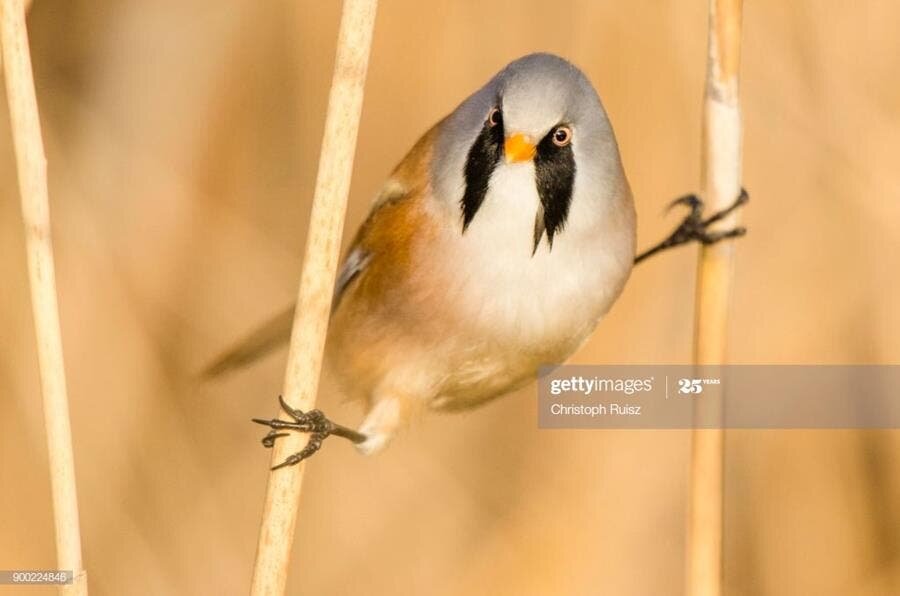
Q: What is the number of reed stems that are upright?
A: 3